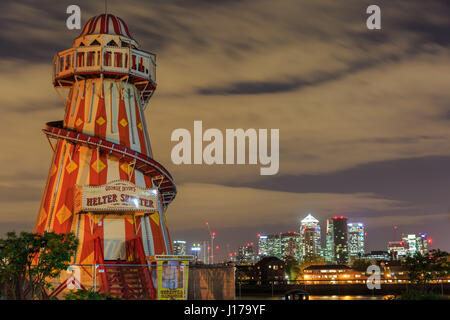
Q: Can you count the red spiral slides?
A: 1